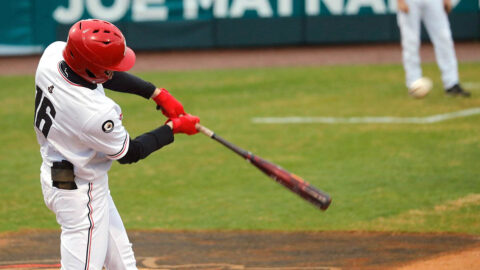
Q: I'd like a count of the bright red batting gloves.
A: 2